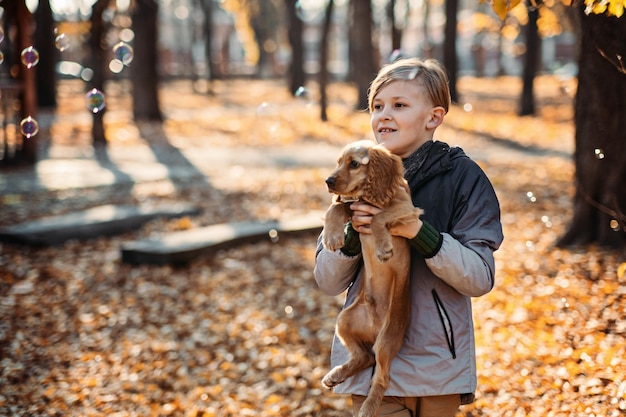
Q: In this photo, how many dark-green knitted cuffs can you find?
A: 2